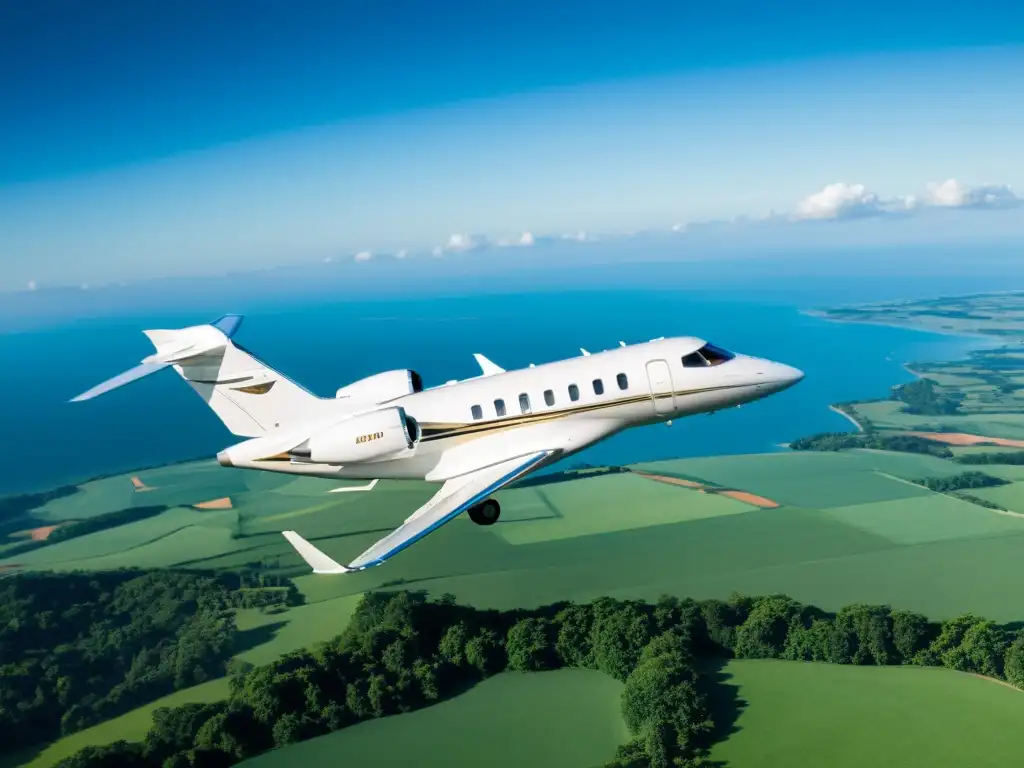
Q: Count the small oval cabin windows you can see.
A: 7